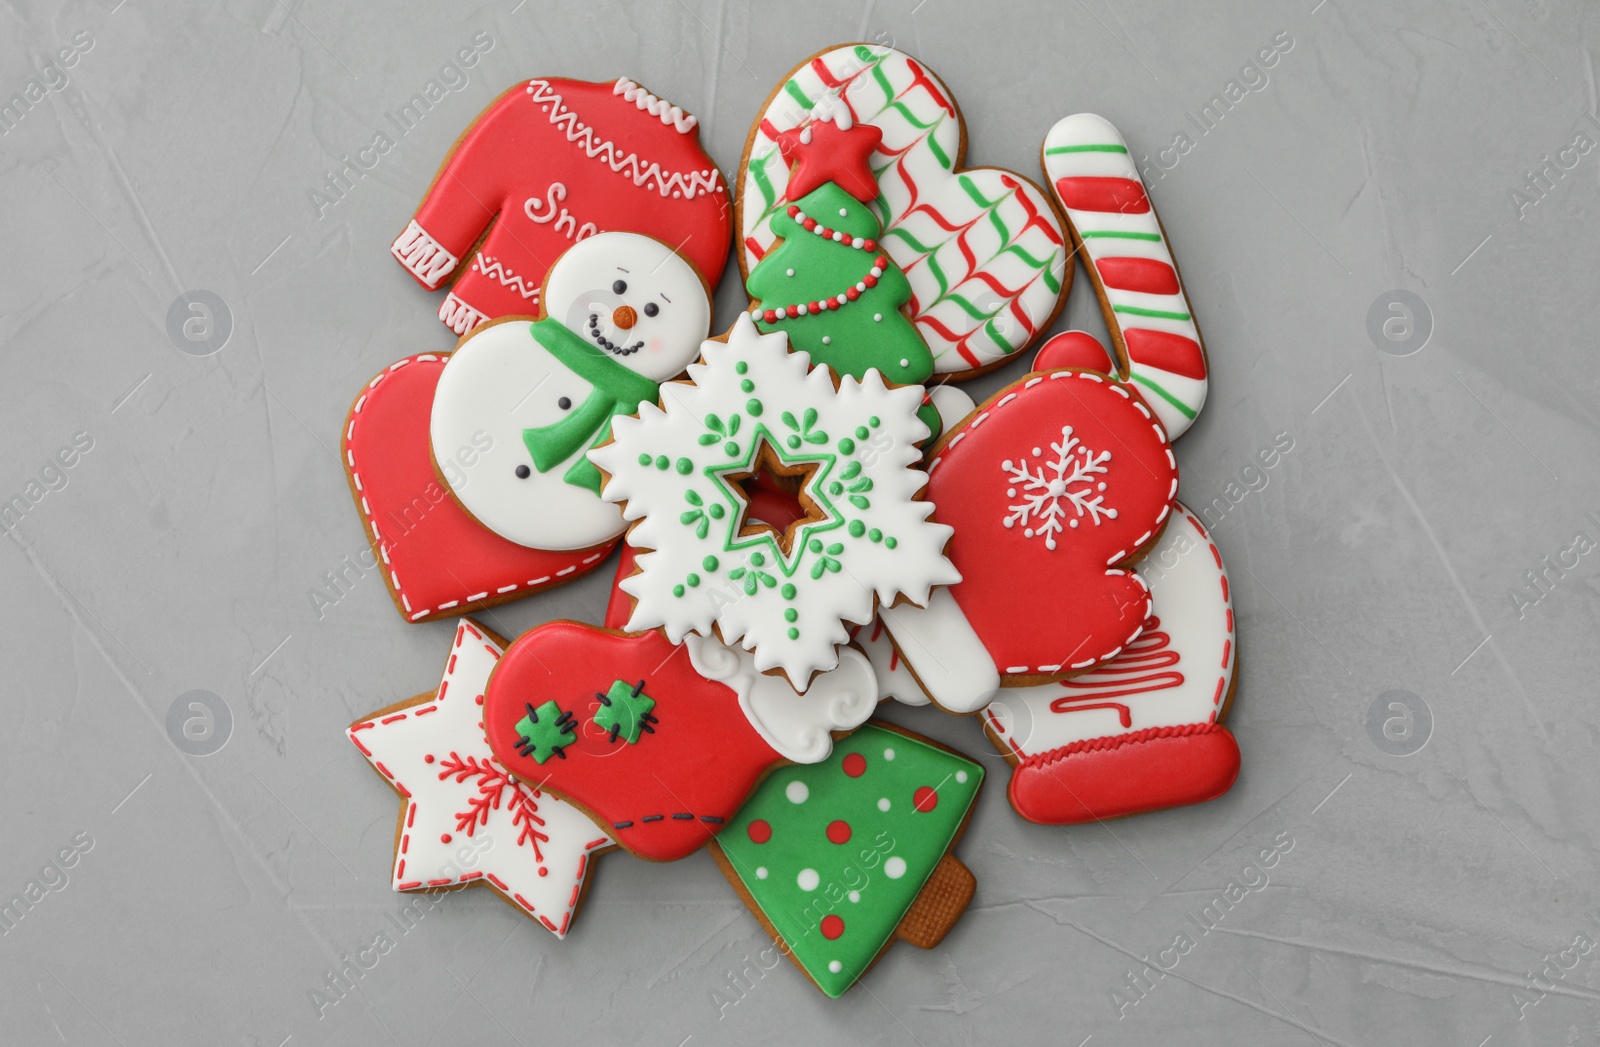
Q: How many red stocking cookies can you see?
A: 1